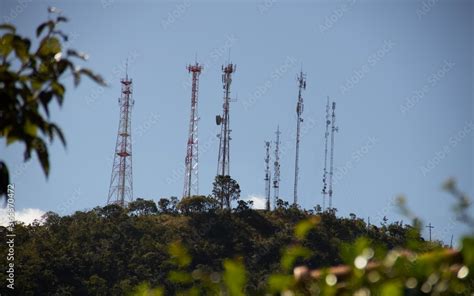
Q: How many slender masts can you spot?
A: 5